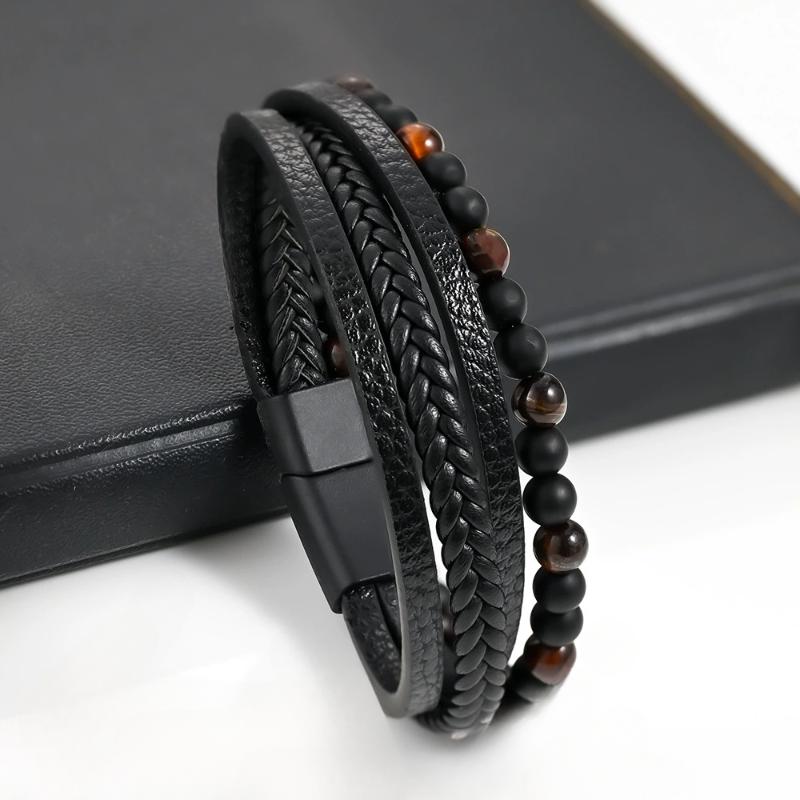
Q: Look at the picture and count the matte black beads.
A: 11